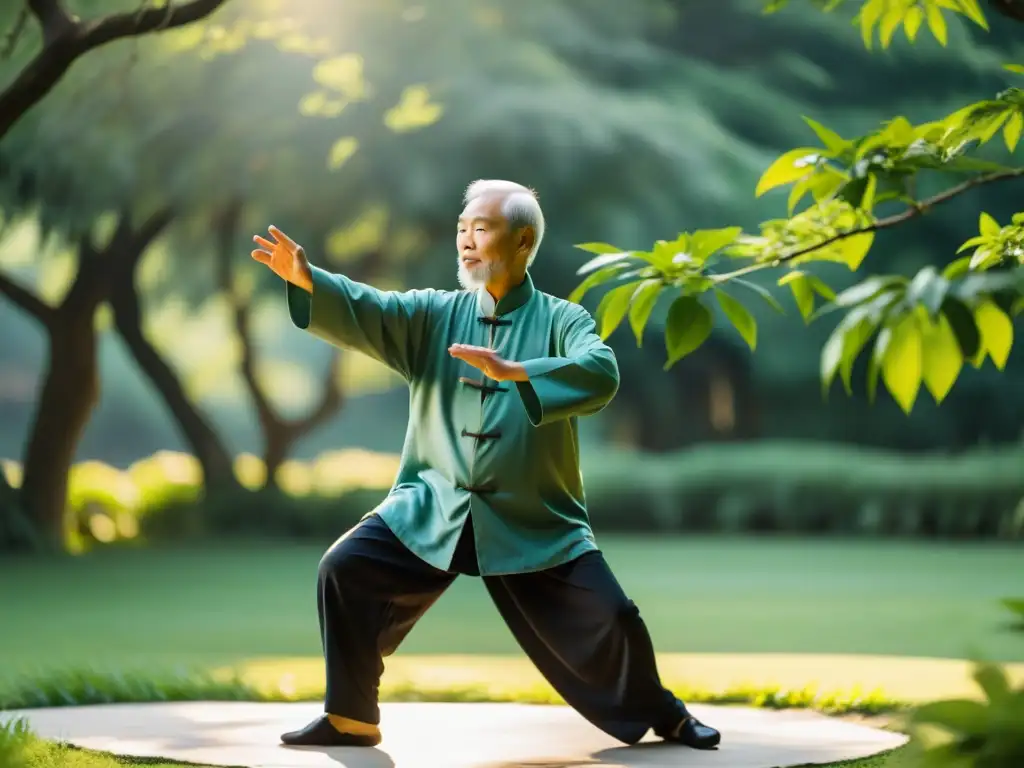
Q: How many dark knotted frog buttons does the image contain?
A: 4